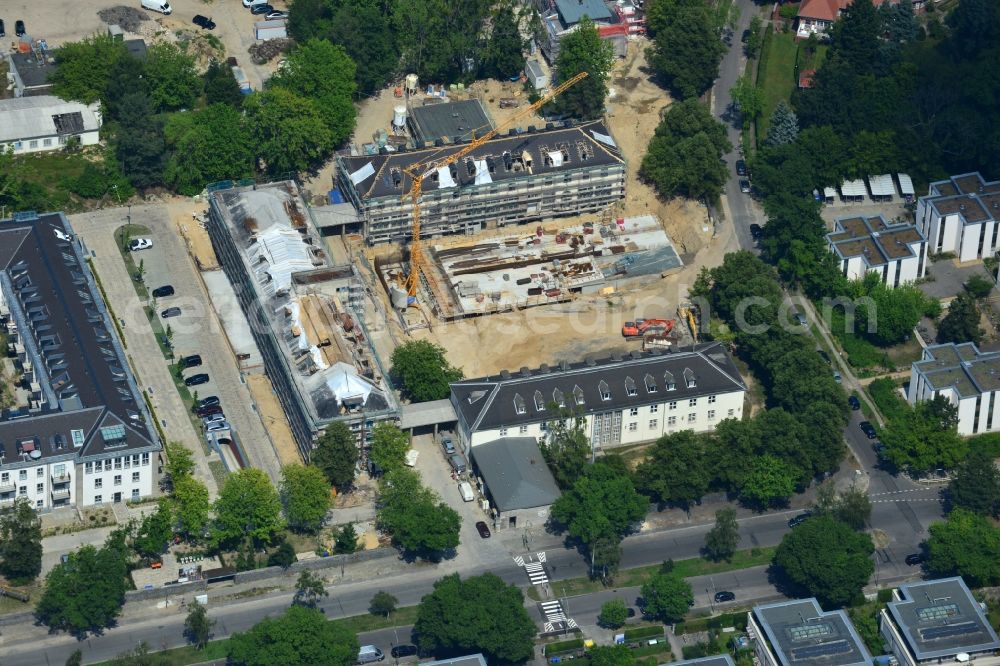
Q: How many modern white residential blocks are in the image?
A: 3